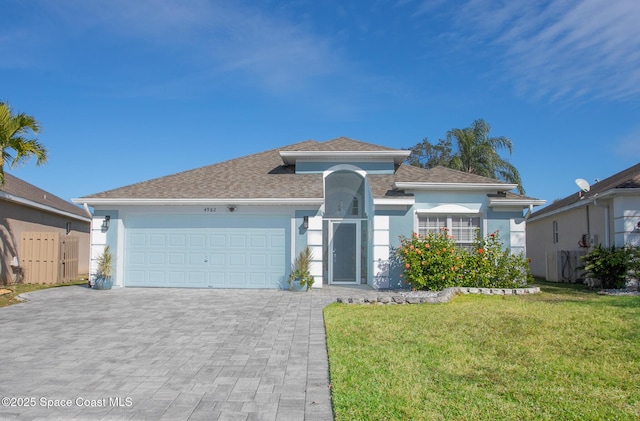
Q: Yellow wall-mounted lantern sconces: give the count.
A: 0